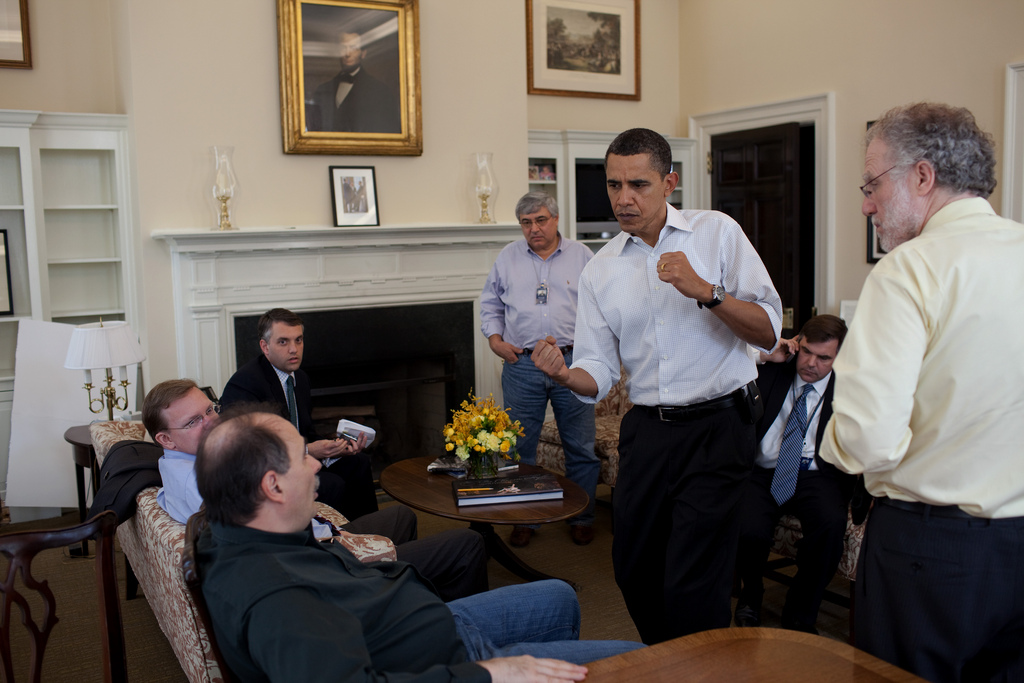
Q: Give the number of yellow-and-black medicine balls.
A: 0